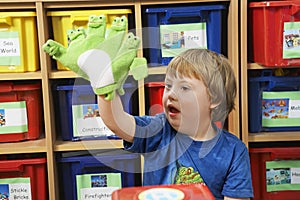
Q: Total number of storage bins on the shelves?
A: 11